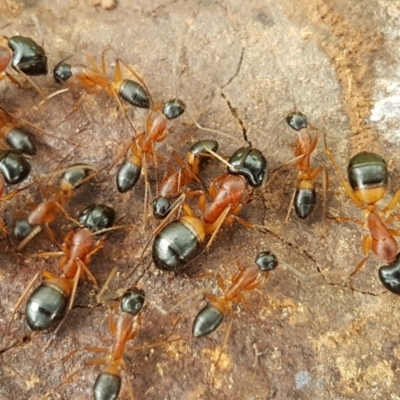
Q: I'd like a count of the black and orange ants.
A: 13